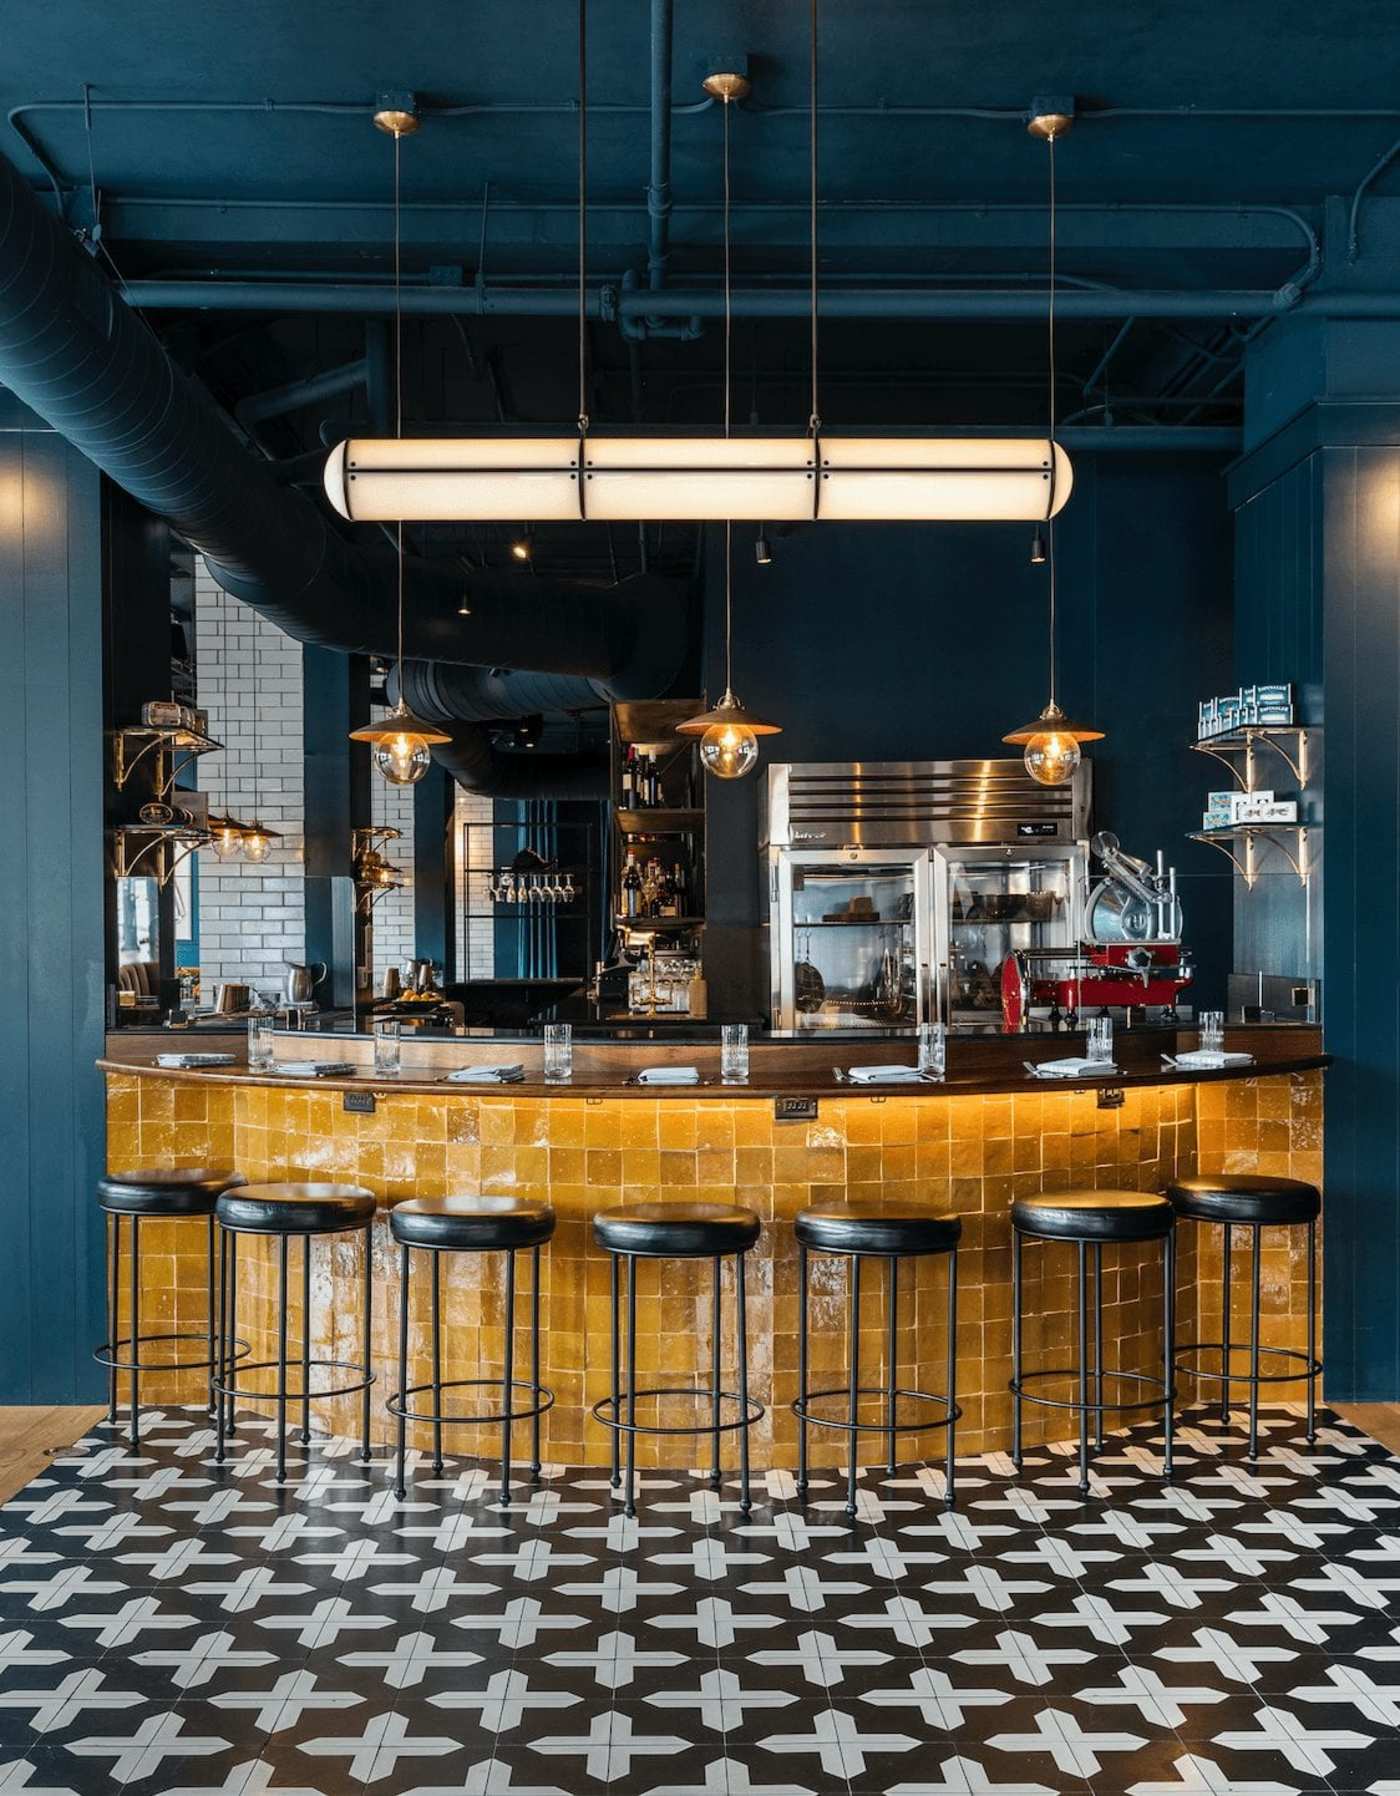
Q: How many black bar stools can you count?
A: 7